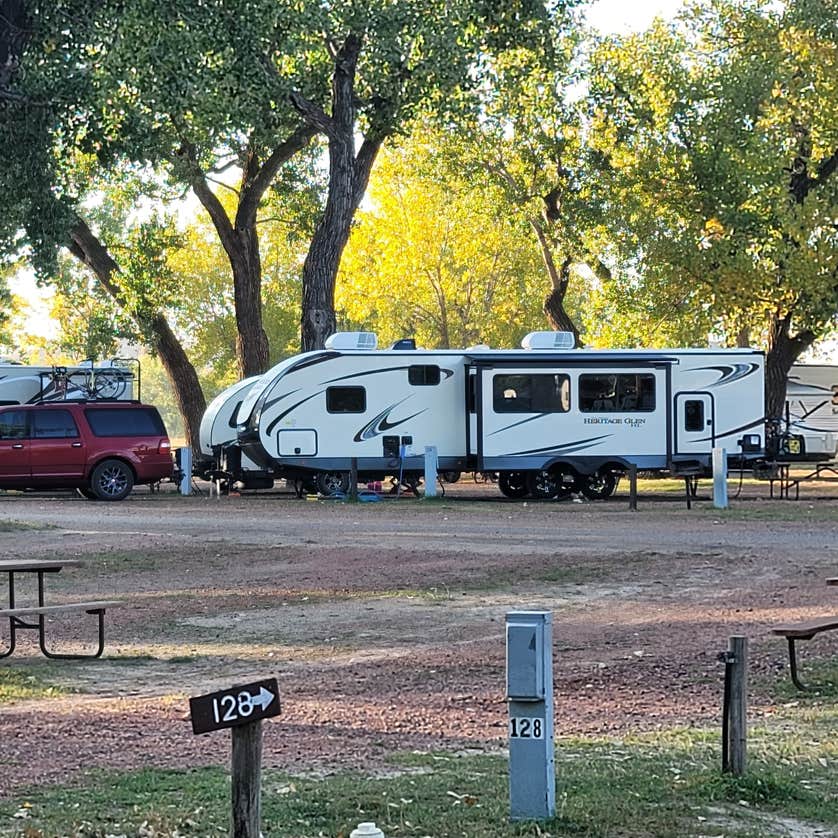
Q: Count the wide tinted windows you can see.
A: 2